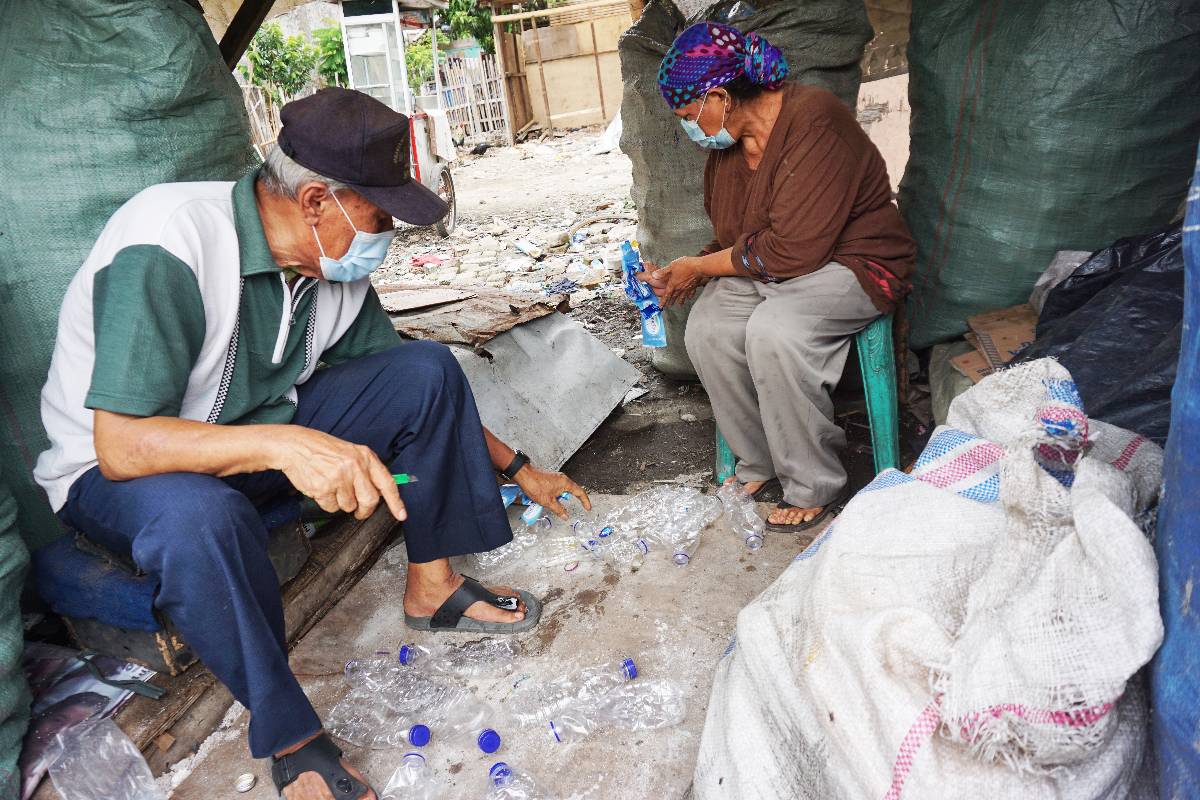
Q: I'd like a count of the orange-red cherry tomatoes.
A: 0